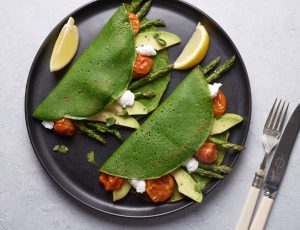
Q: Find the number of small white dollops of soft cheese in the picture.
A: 6